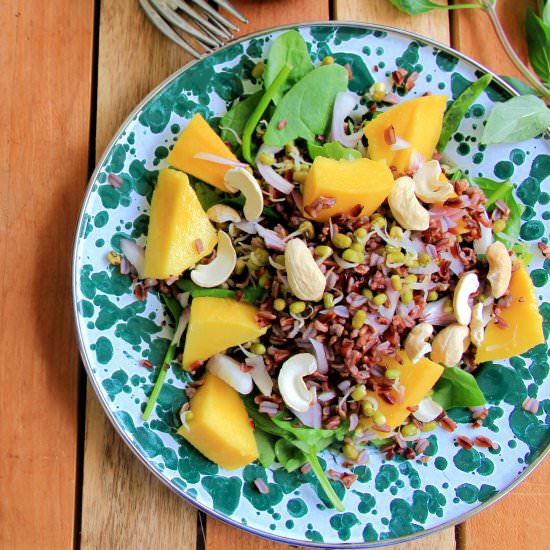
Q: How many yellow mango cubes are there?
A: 8